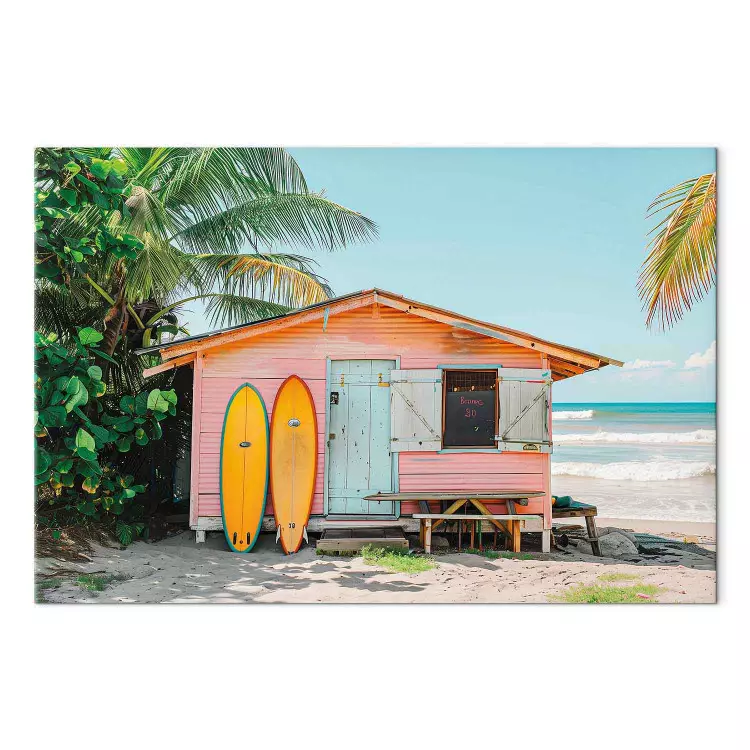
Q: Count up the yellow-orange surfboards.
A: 2